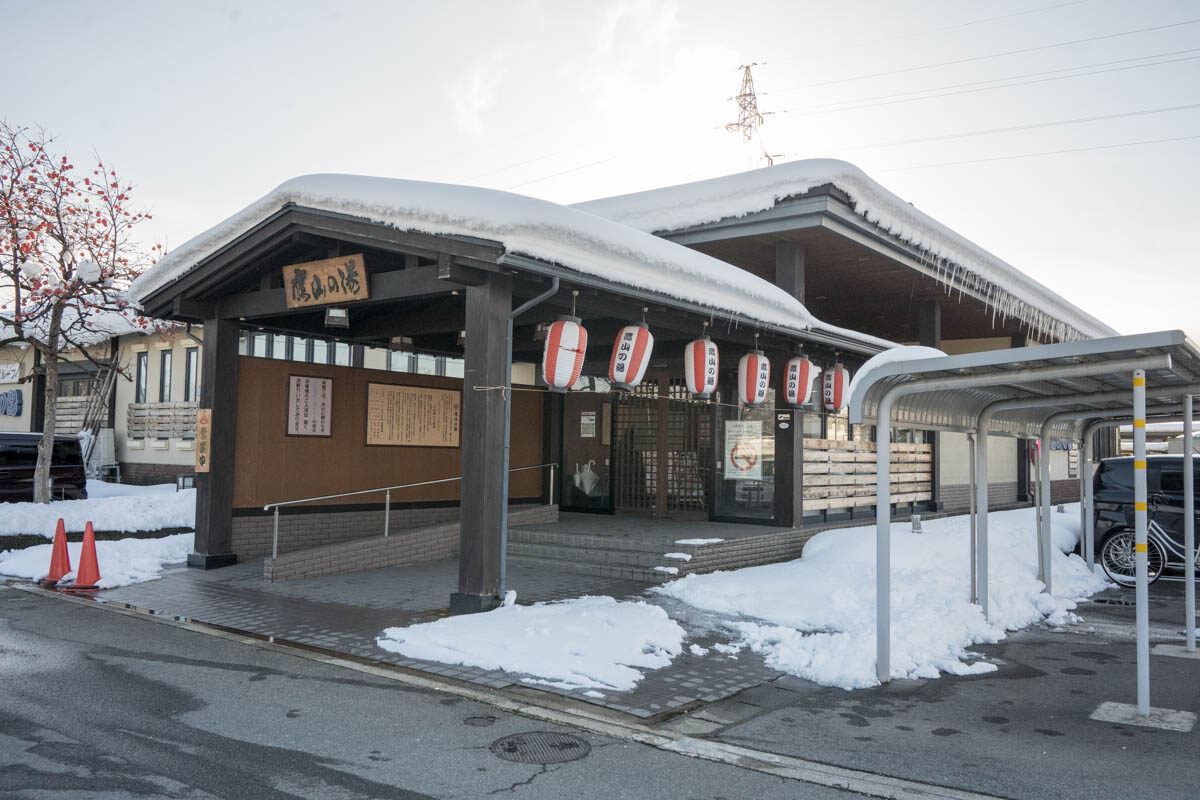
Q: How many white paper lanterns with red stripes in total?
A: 6